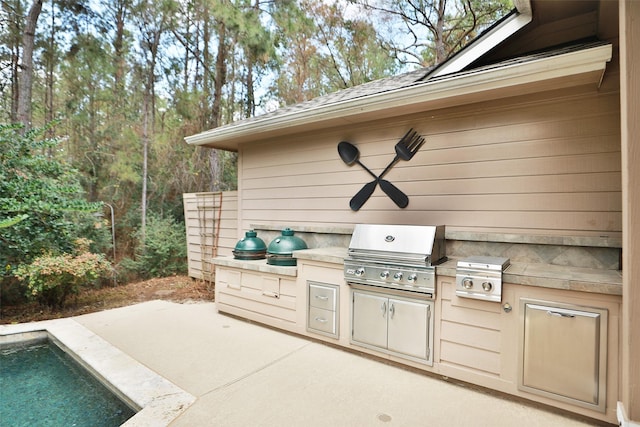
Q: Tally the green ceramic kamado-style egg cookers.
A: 2